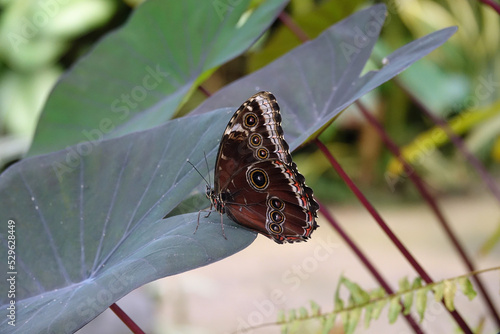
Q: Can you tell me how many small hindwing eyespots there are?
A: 3